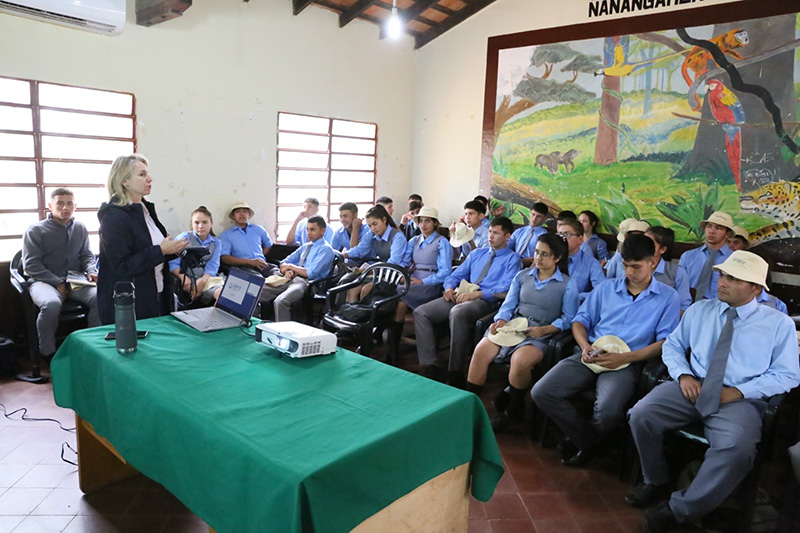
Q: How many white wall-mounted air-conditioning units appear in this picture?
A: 1